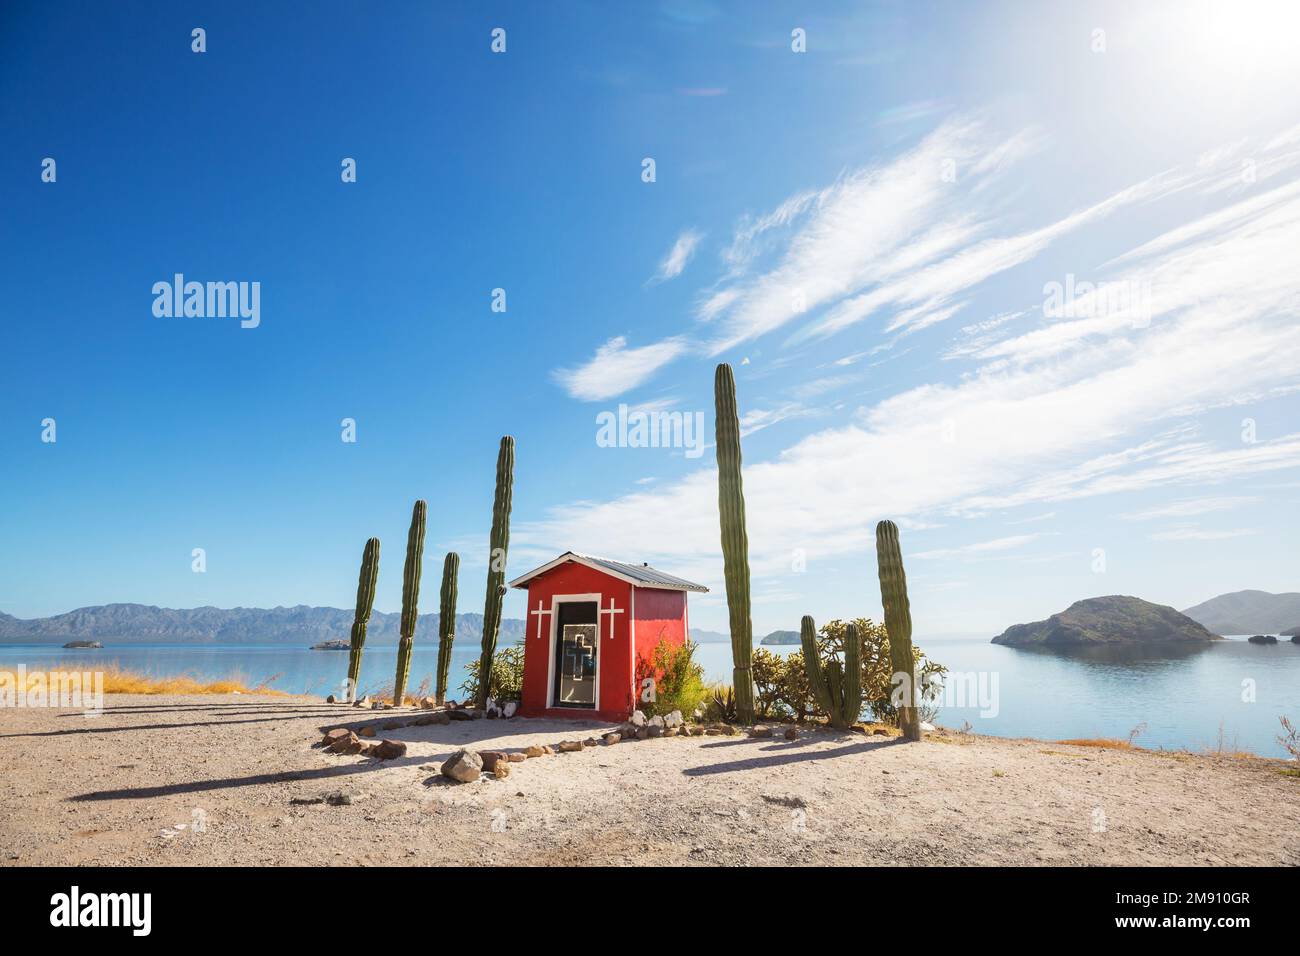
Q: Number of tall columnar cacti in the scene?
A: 6